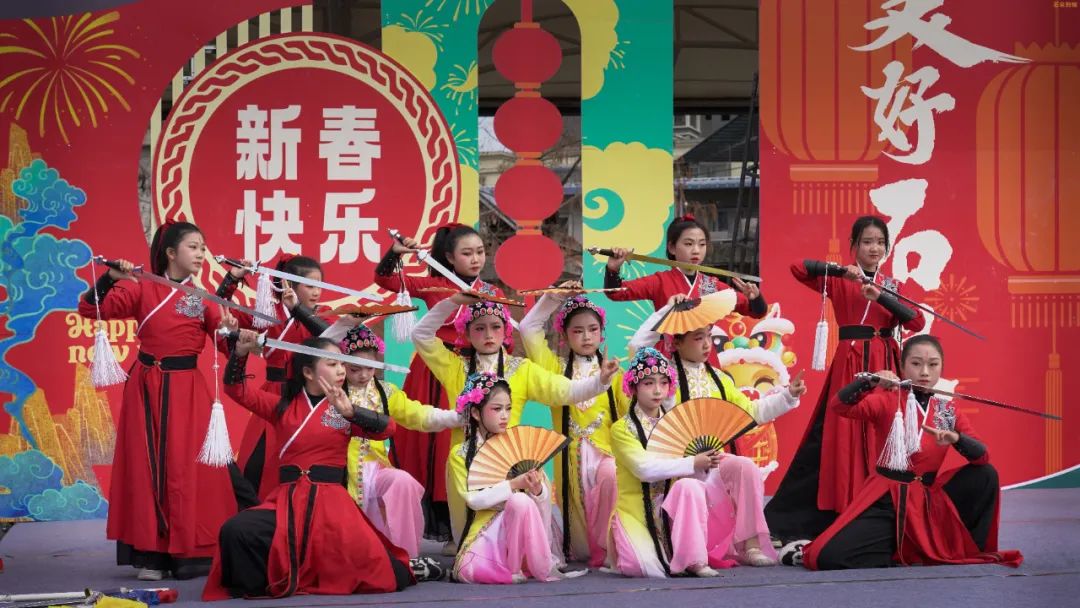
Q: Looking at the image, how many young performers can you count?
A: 13